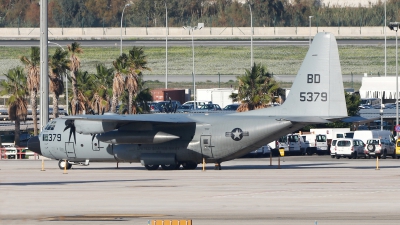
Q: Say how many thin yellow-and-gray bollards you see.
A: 4